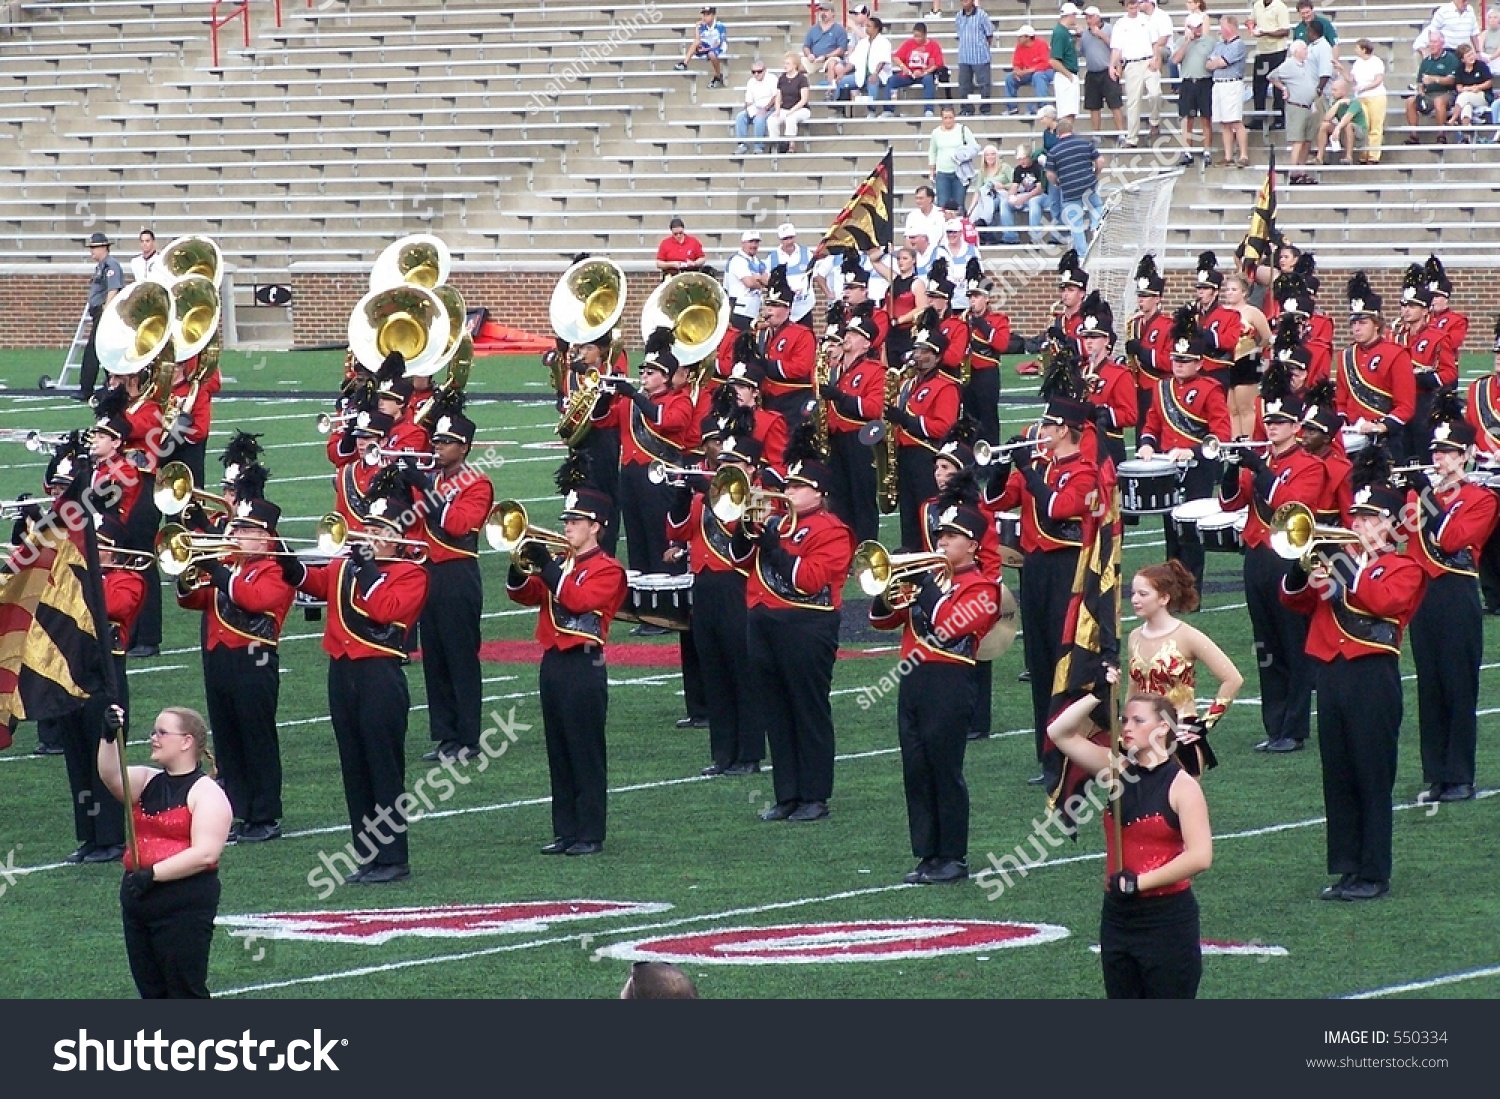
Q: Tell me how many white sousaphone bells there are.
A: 8